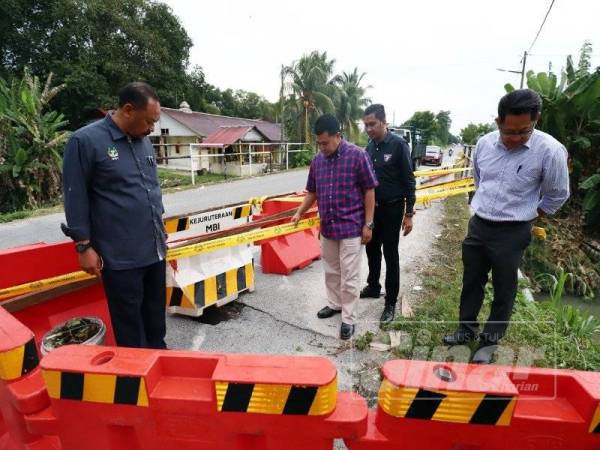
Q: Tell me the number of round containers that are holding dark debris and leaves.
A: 1